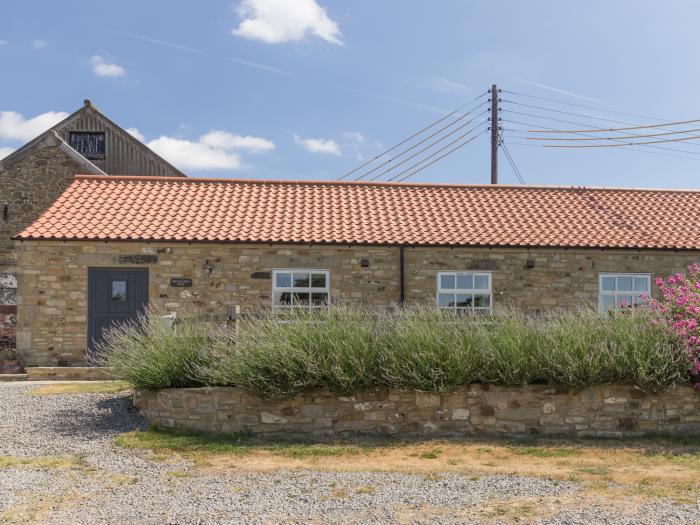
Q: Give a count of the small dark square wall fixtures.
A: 2